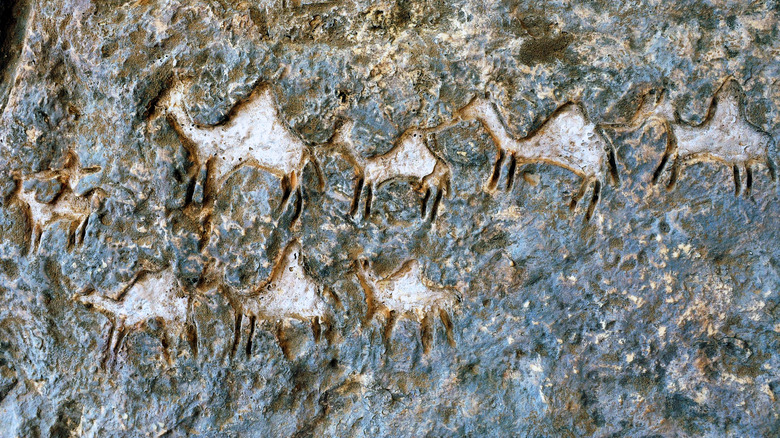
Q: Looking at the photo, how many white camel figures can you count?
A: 7